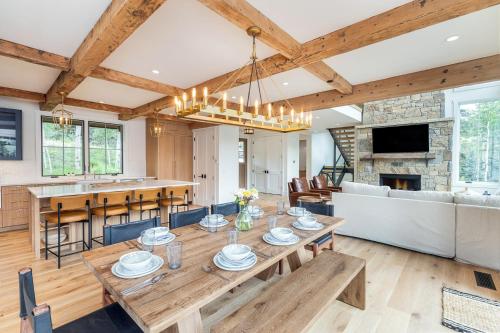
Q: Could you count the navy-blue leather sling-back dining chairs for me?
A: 5